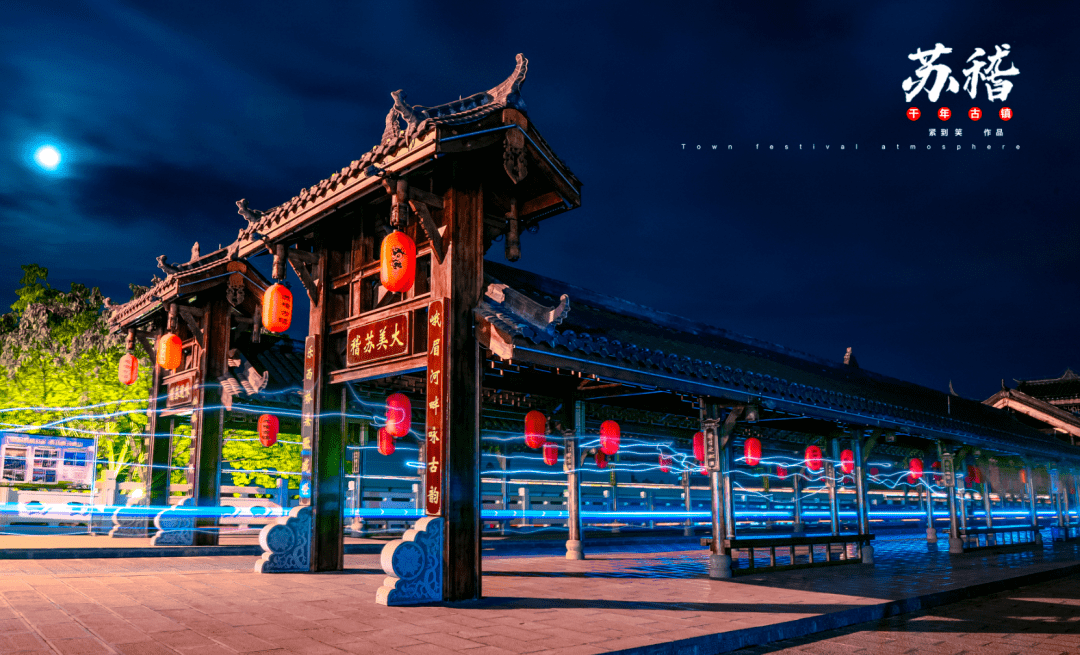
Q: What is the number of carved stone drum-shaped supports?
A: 4